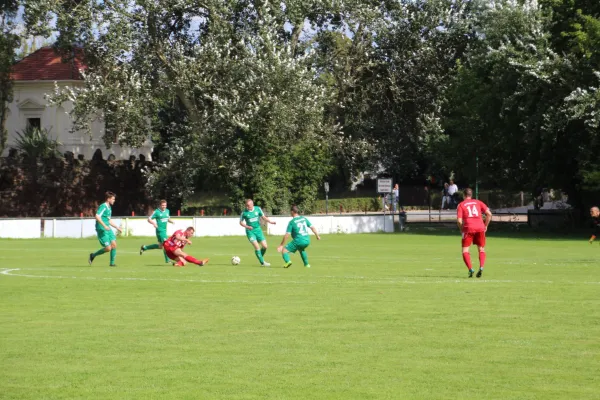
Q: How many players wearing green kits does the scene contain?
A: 4